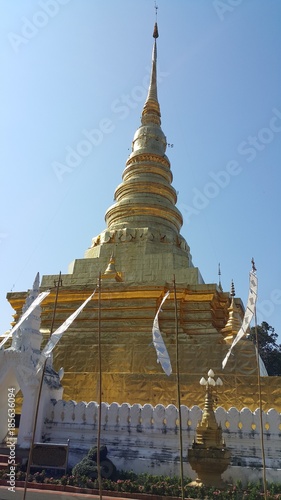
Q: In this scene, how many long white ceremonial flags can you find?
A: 4